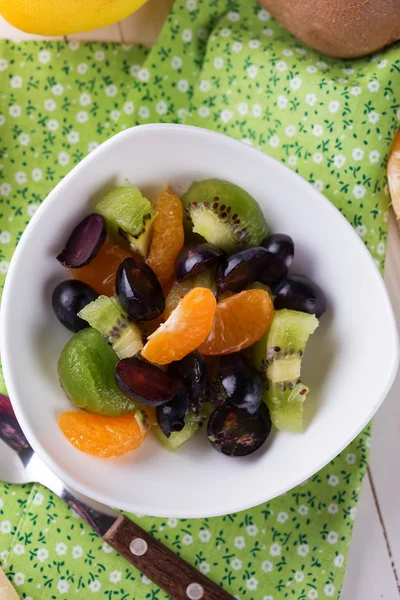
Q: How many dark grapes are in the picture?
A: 12